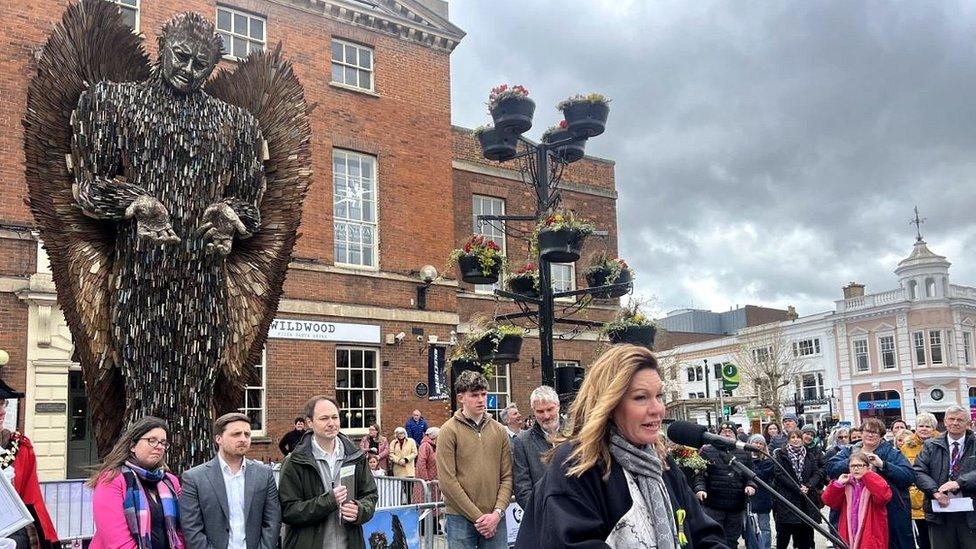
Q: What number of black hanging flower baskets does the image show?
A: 11